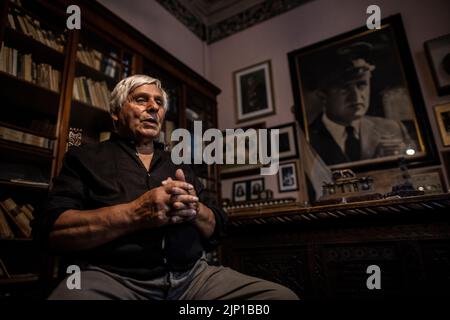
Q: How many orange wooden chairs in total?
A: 0